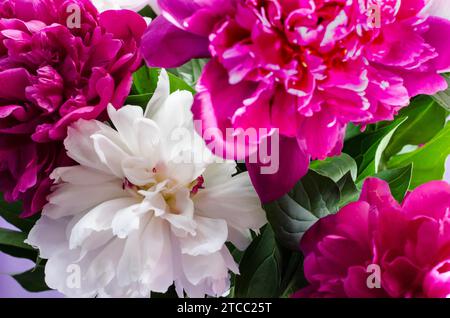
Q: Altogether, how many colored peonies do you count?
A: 3